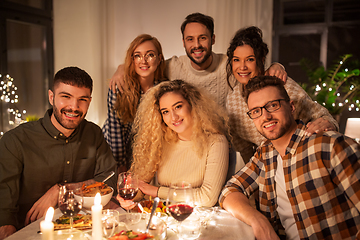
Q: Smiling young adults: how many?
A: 6